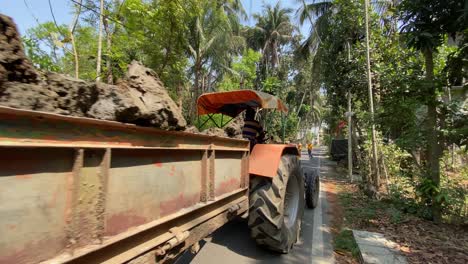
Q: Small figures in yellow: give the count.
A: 2